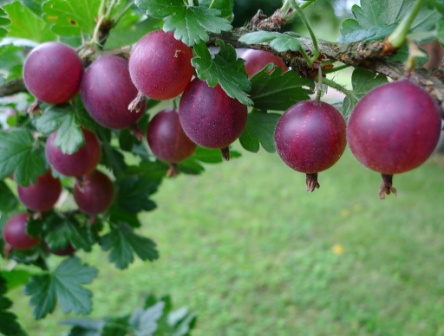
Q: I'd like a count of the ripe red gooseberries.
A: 13